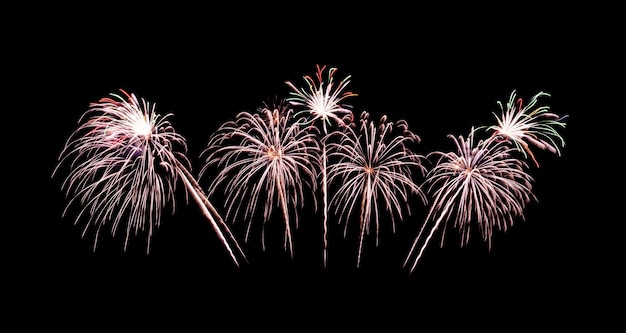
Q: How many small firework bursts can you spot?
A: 2